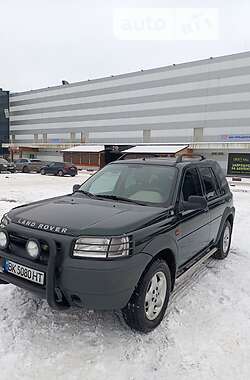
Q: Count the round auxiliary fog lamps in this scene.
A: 2